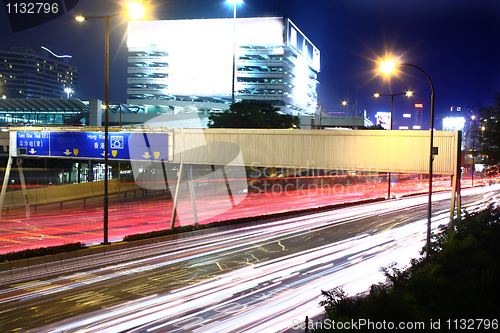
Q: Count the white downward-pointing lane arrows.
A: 4